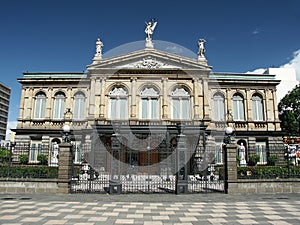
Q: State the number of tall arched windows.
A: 9